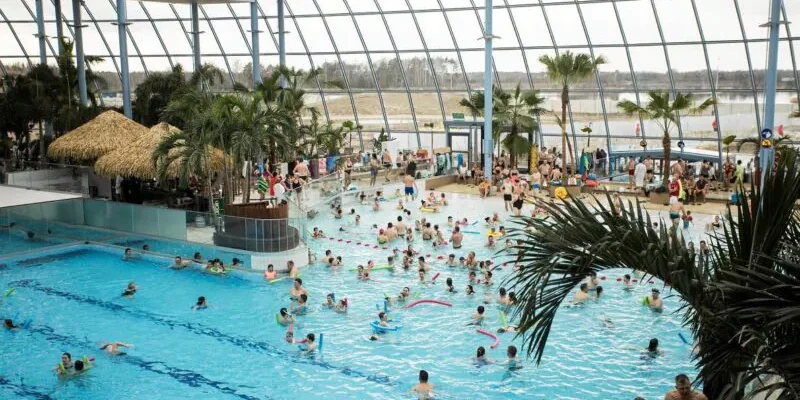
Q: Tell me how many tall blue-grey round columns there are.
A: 9